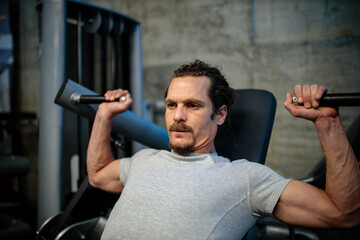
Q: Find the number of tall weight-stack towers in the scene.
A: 1